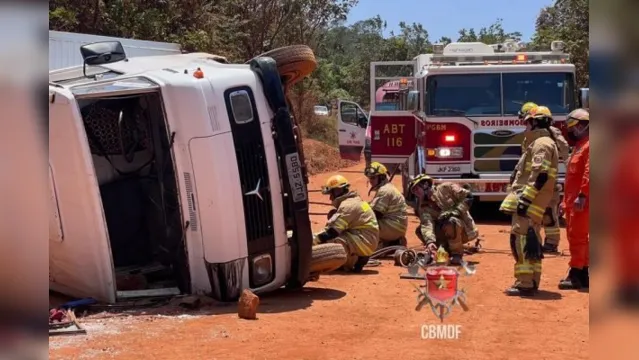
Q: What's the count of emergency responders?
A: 6